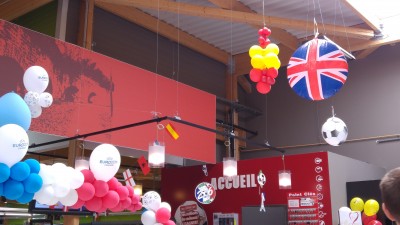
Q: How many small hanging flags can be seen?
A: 3